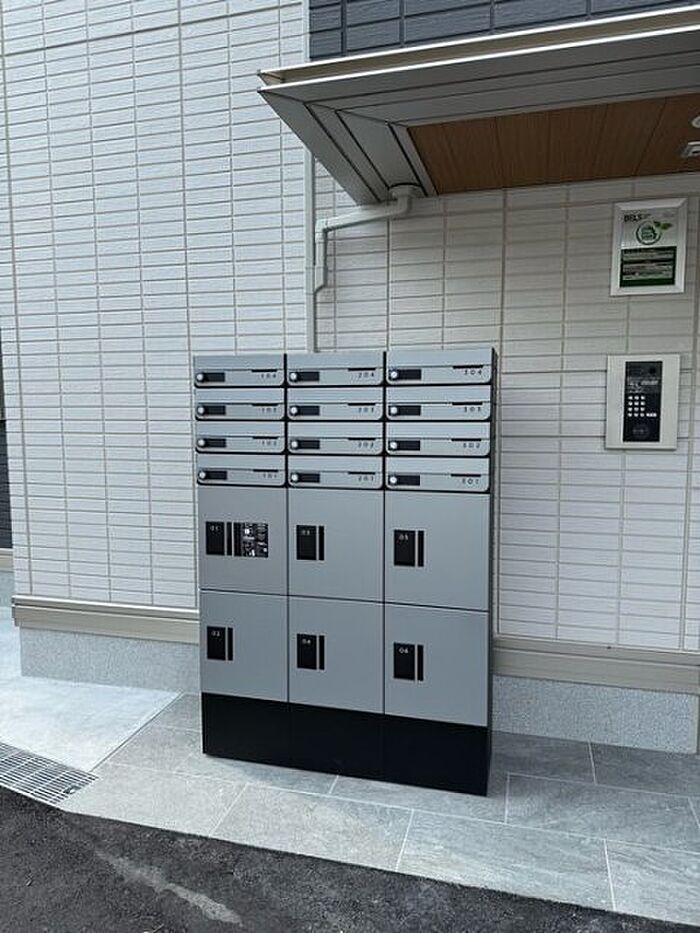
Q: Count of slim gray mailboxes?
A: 12